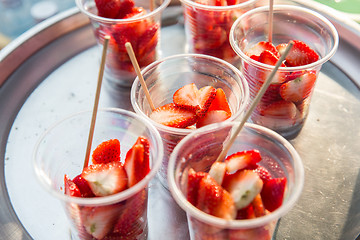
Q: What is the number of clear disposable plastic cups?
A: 6